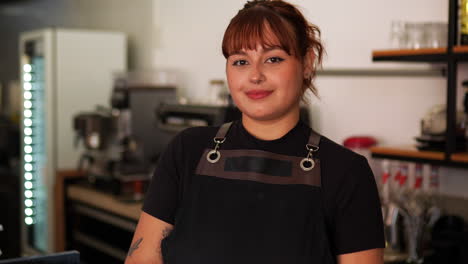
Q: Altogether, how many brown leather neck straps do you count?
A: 2